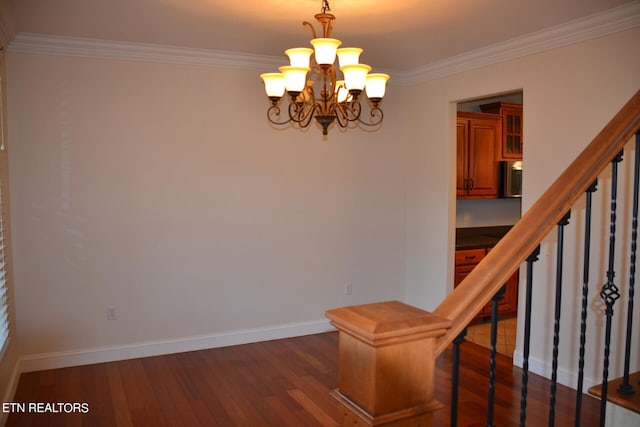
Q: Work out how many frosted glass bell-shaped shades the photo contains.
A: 9